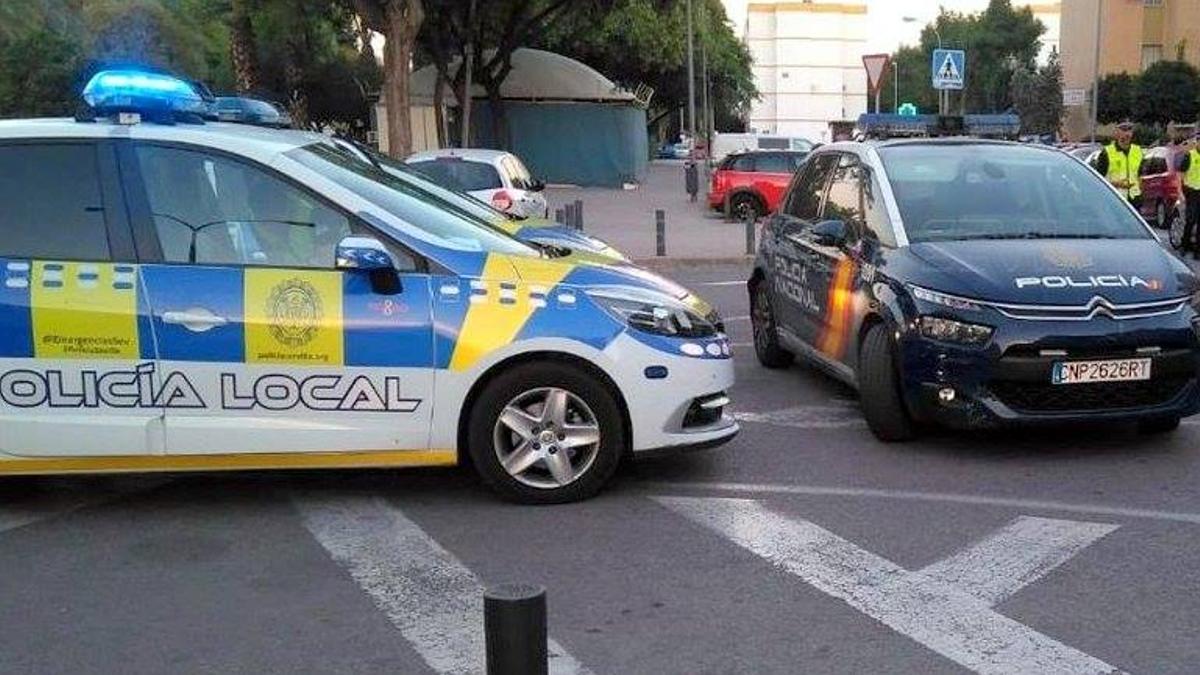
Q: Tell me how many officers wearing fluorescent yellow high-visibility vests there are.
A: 2